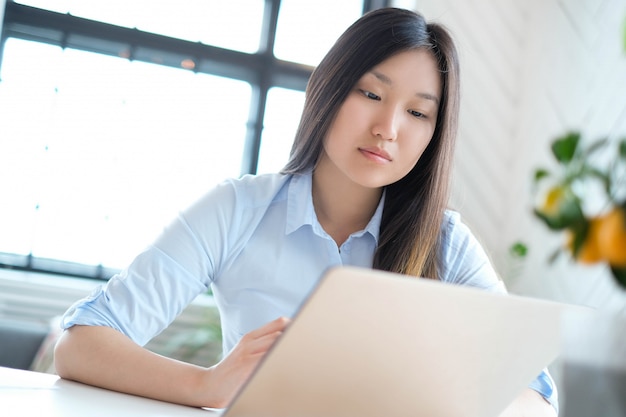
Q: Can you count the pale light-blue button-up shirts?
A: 1